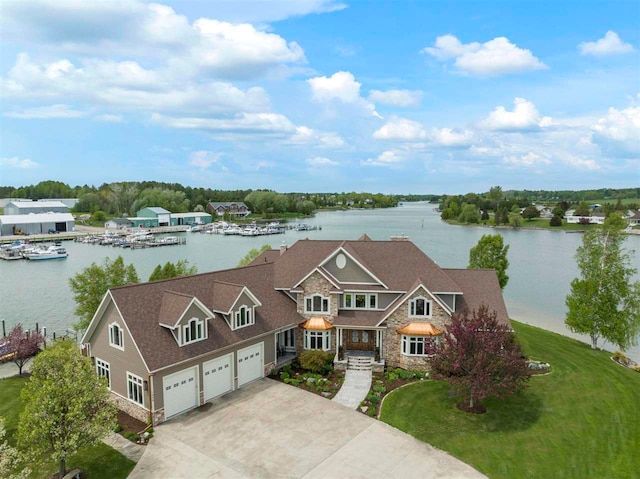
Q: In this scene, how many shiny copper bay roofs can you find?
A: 2